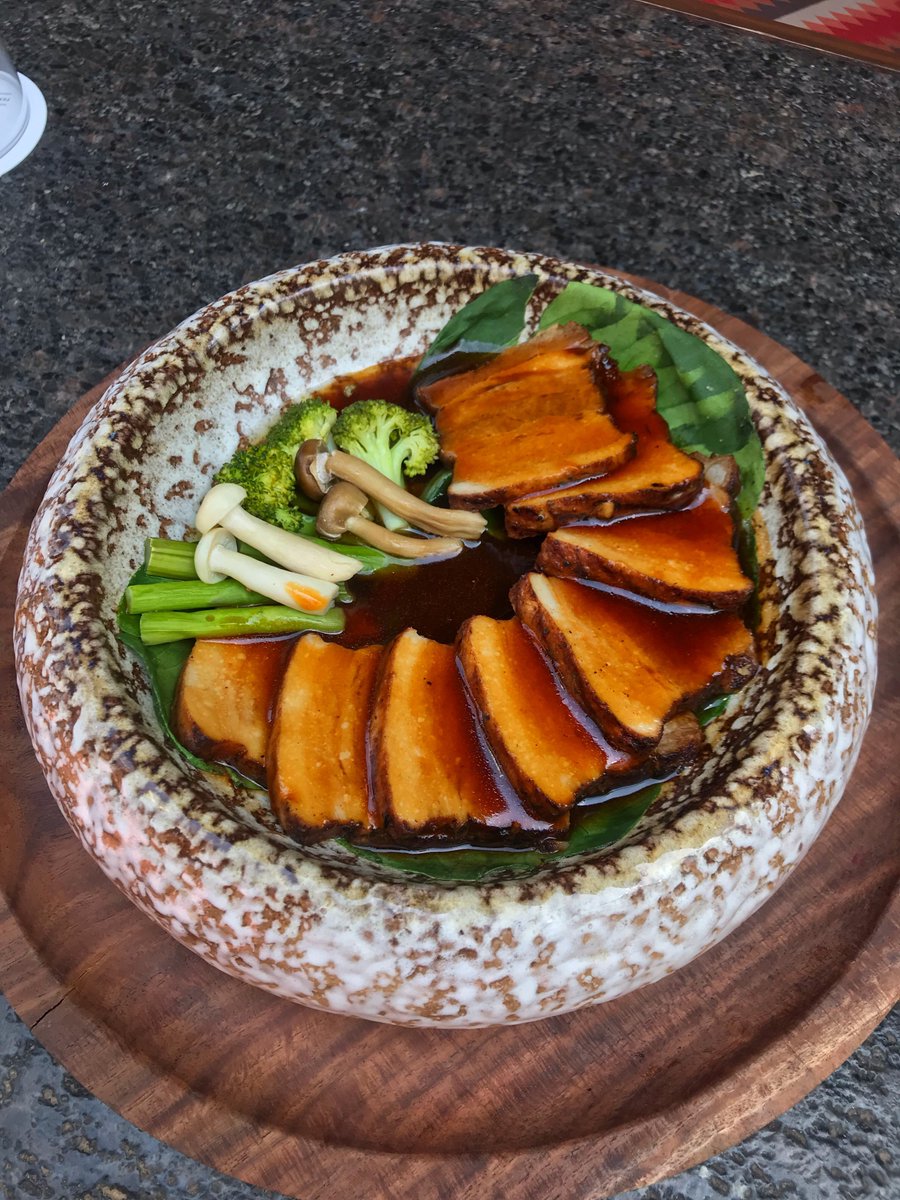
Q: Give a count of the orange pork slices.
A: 8